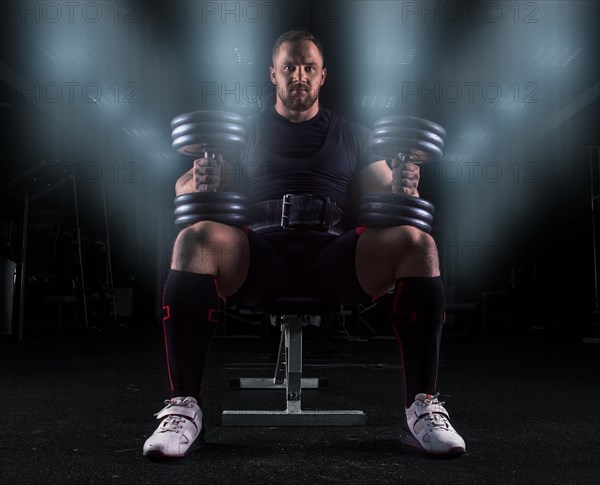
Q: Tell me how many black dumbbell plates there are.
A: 12